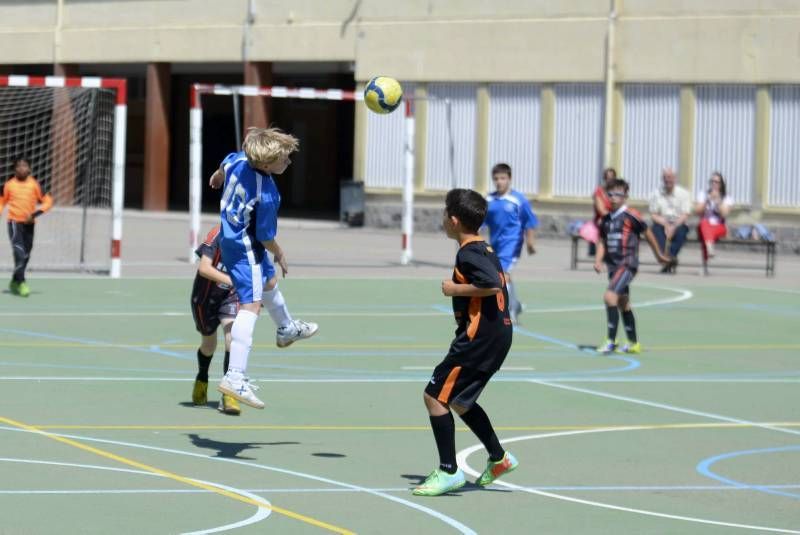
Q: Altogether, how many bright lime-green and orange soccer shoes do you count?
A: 2